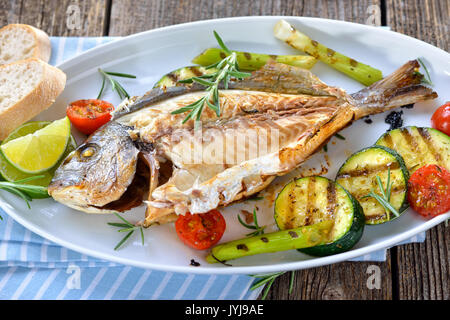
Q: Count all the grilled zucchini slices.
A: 4